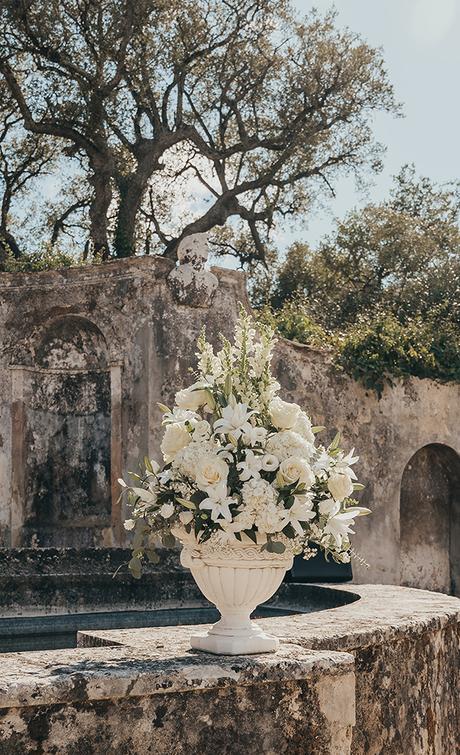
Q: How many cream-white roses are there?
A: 6